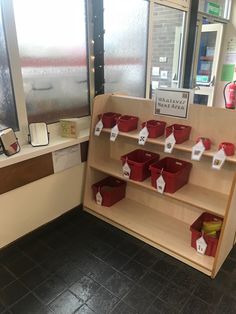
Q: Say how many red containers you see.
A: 10